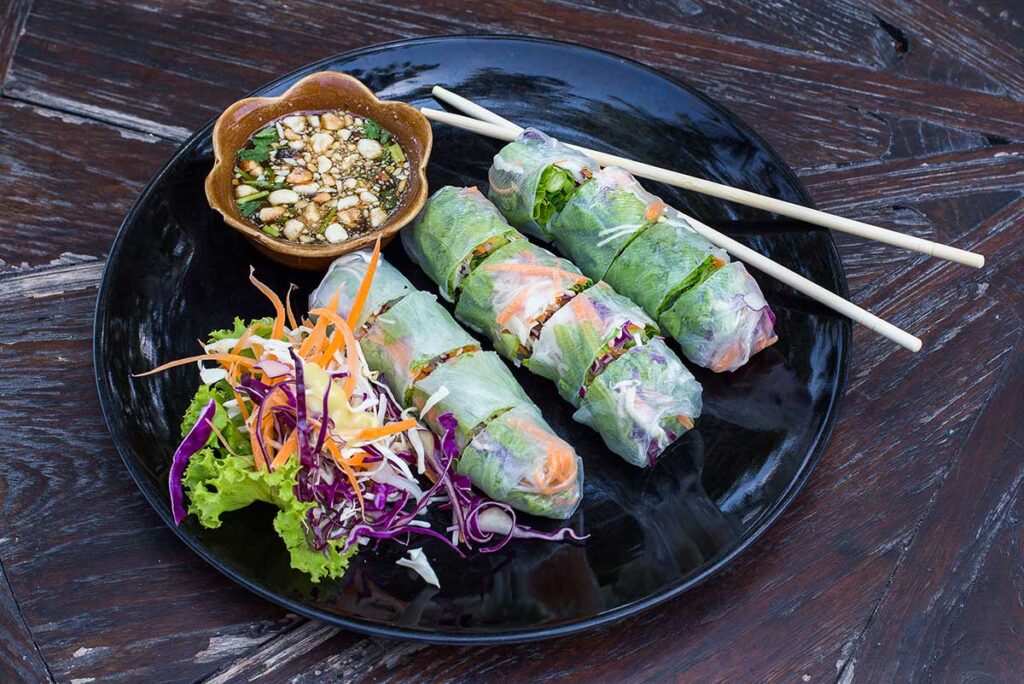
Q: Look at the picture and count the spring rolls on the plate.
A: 12